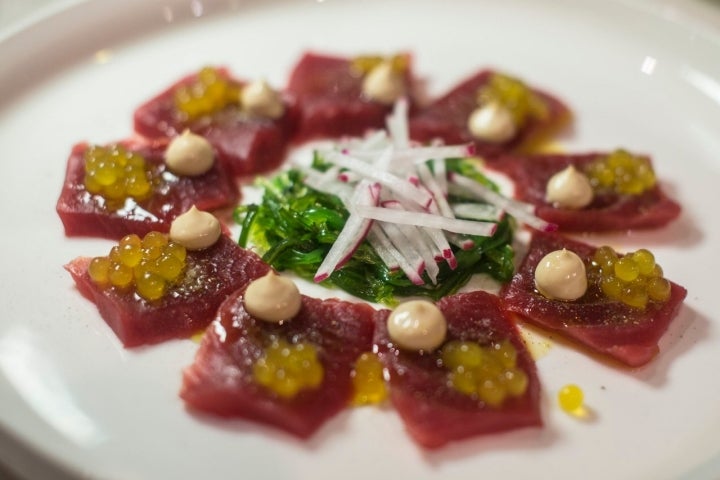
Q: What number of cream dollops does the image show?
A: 9